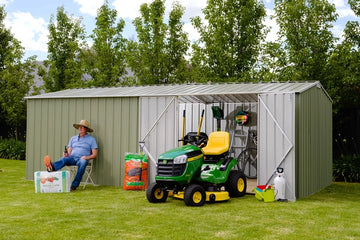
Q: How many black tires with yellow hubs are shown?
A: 3